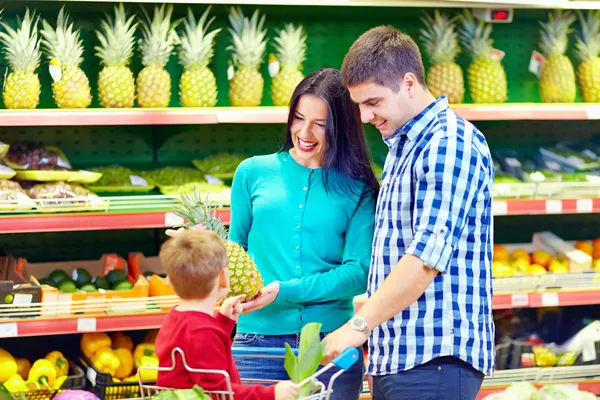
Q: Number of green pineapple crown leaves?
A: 12